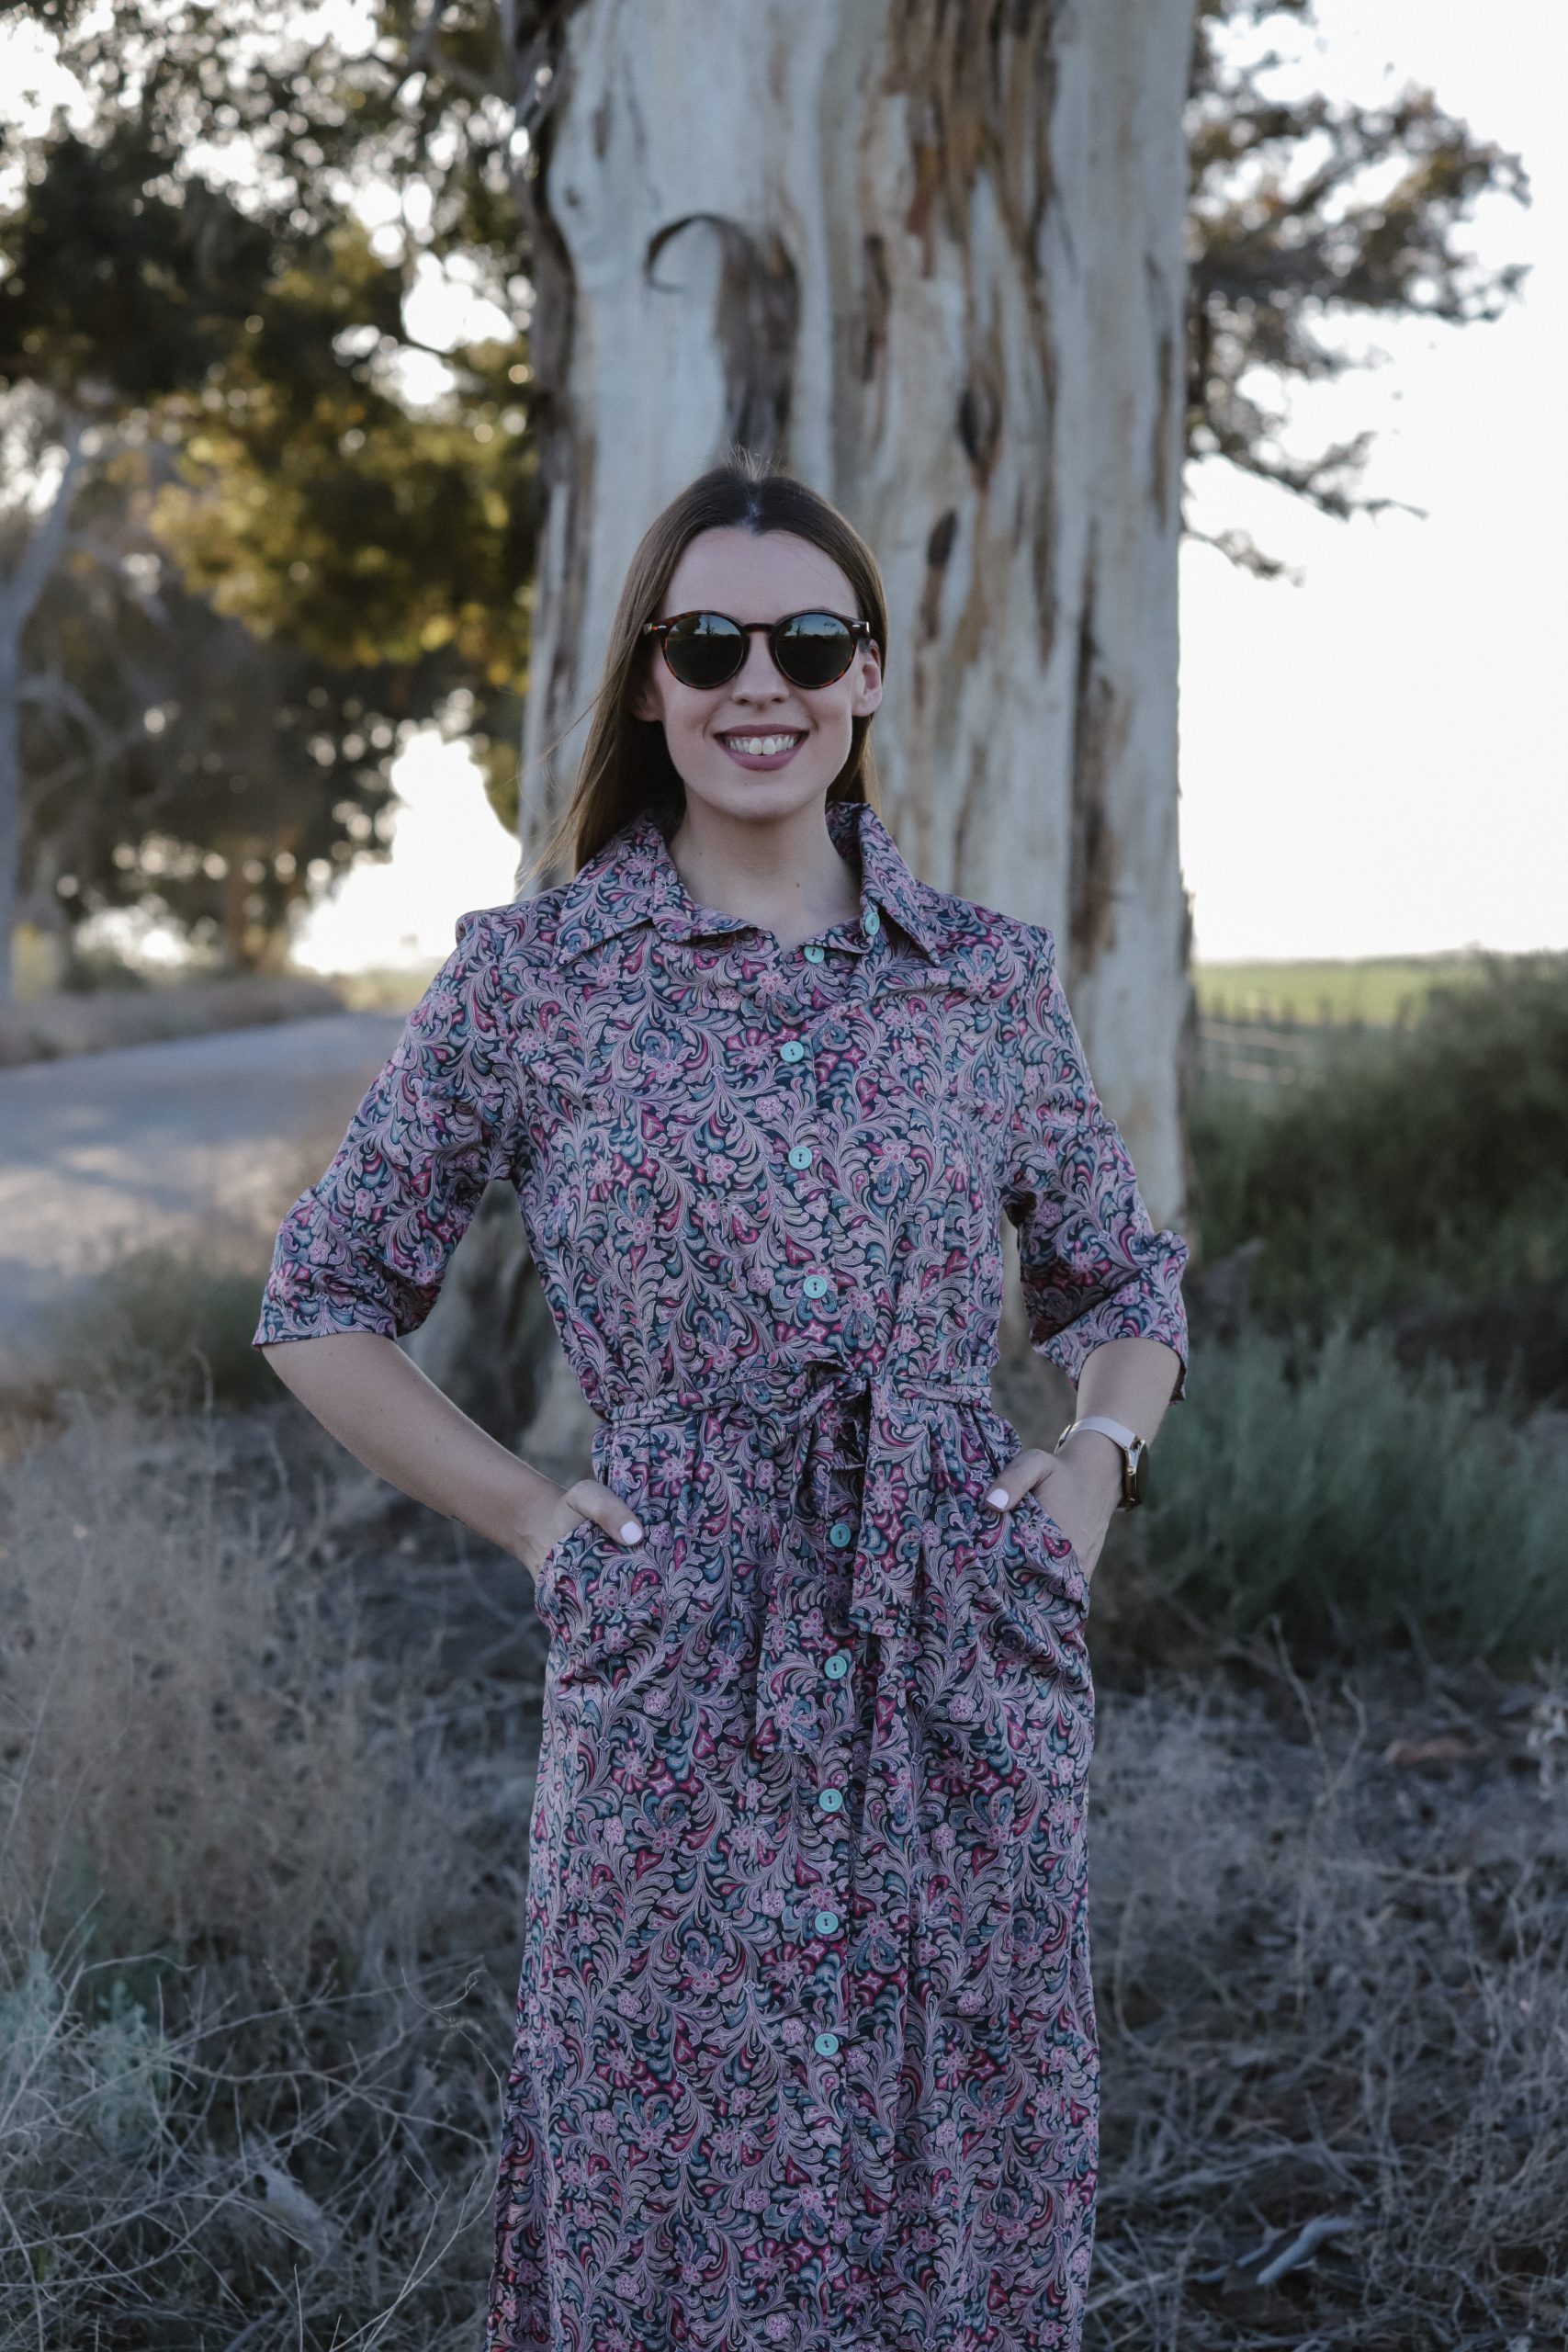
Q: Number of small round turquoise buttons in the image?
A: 10